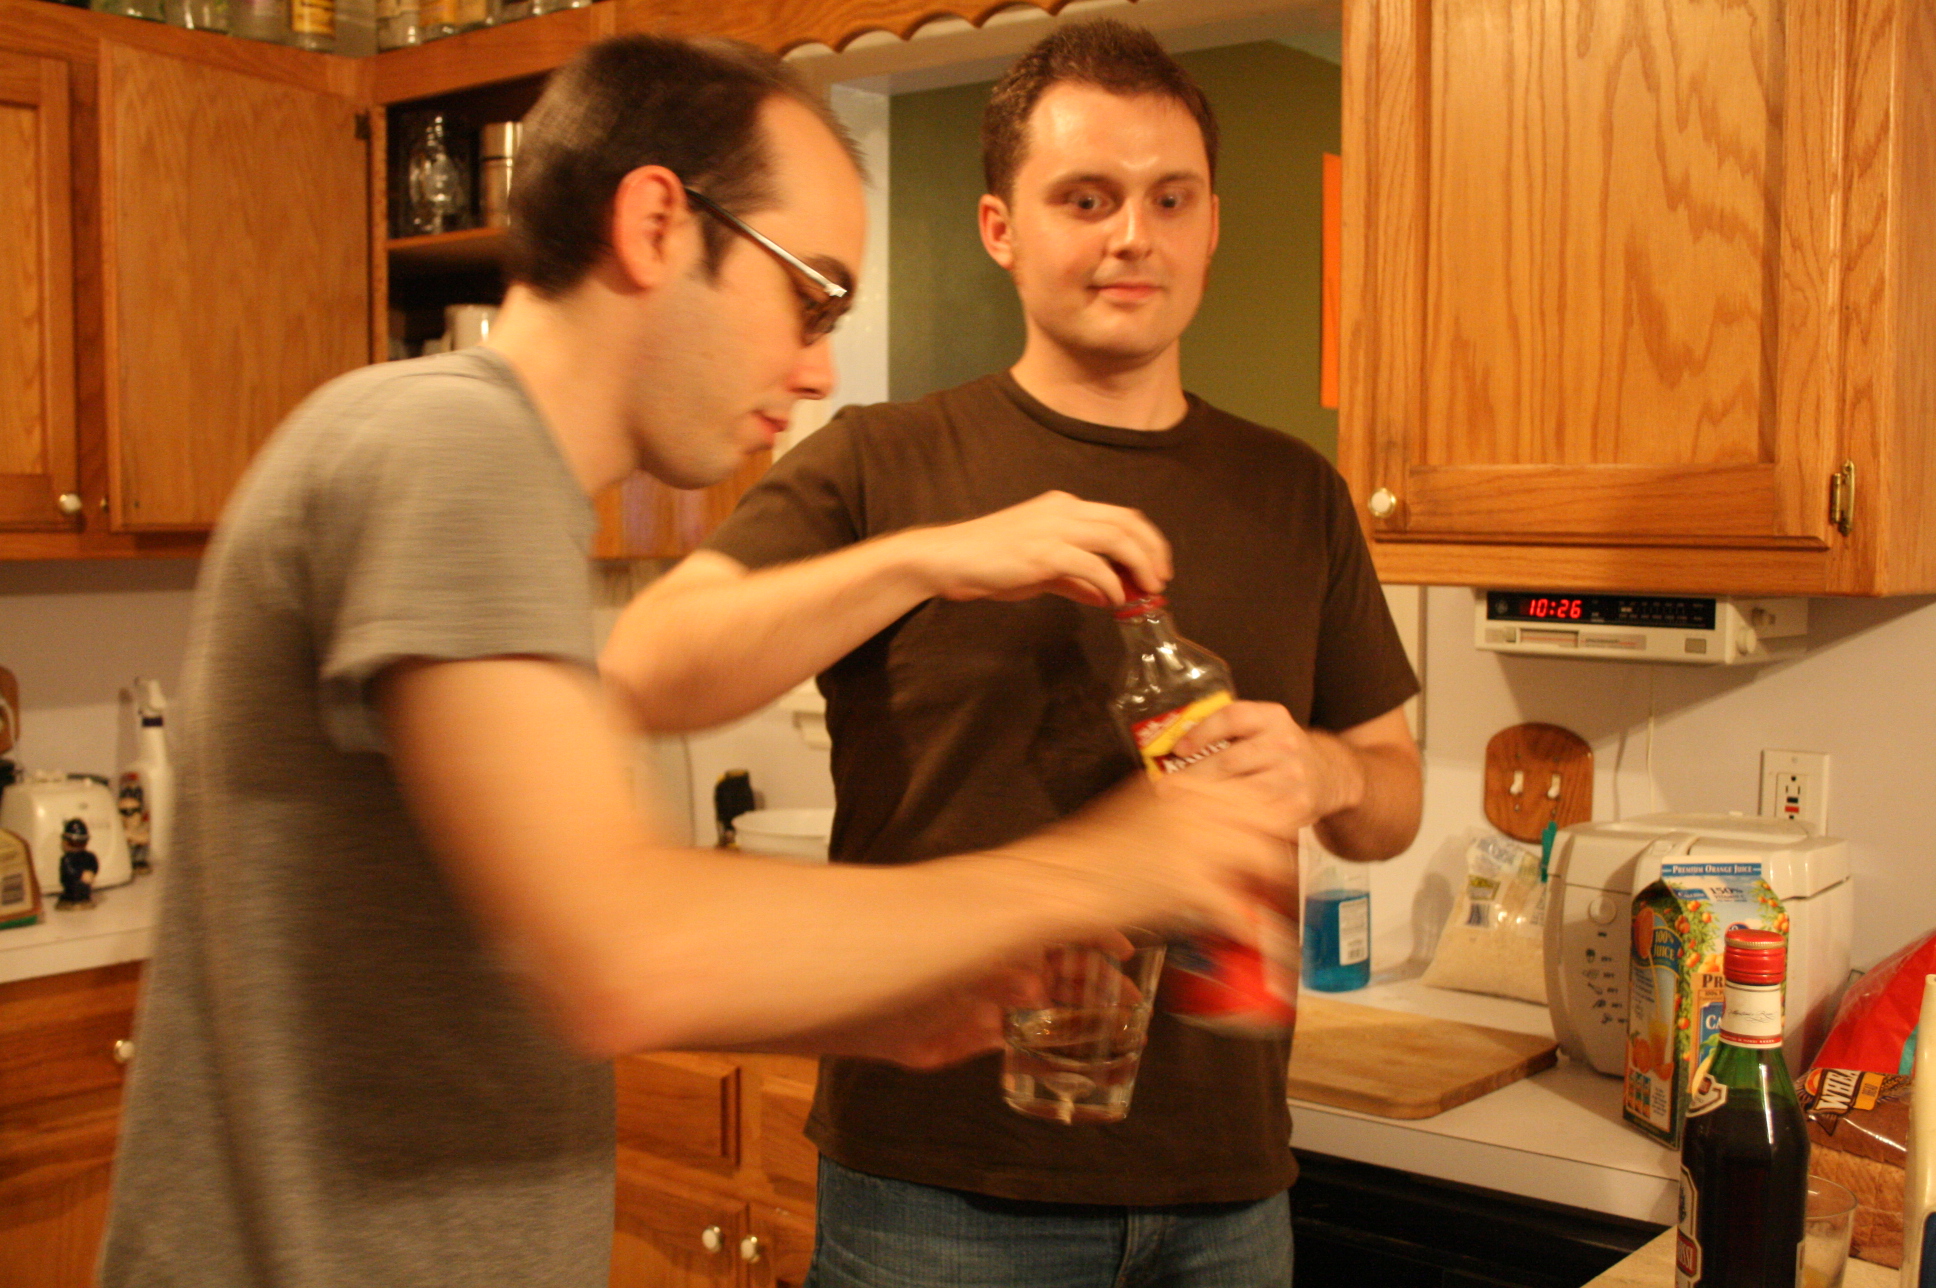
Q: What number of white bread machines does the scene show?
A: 1